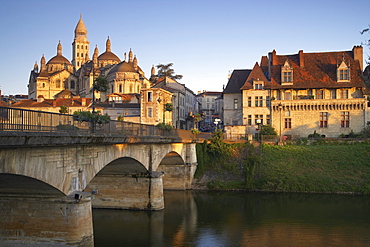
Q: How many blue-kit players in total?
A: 0